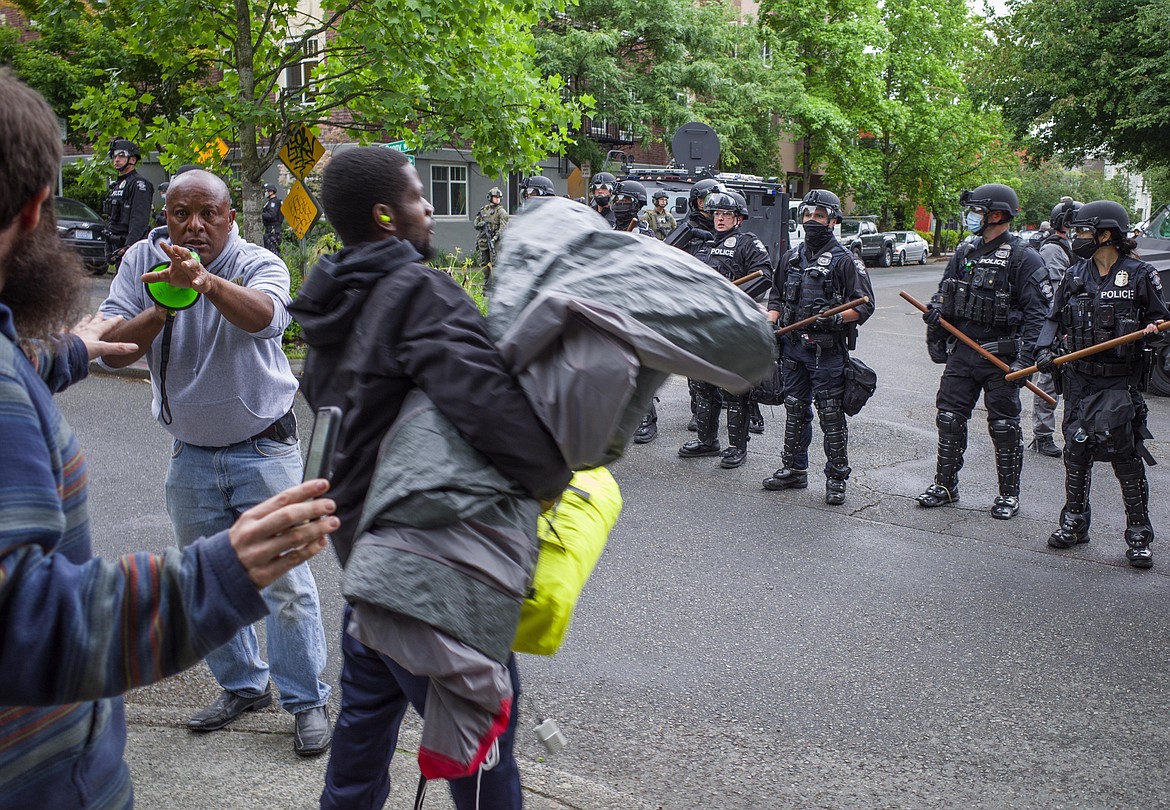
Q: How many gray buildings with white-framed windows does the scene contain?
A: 1